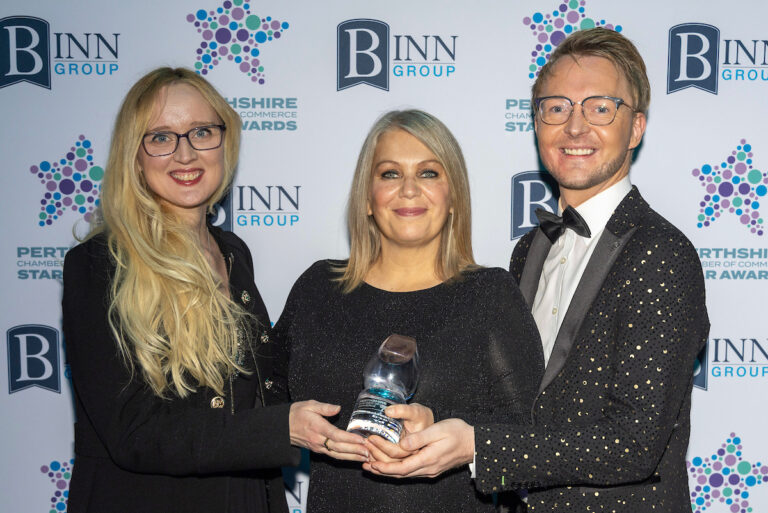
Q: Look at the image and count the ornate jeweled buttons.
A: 4